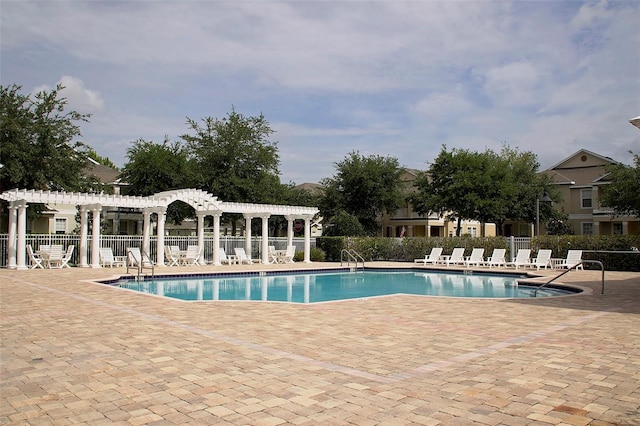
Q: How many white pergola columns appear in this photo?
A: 12